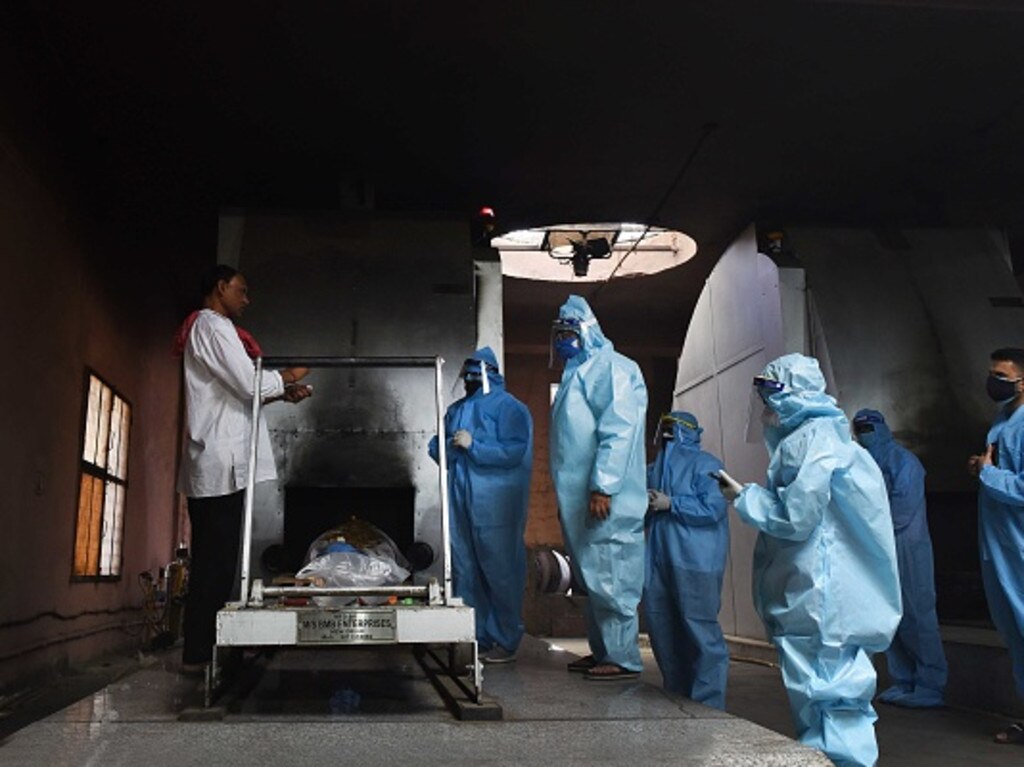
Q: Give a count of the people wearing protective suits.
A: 6